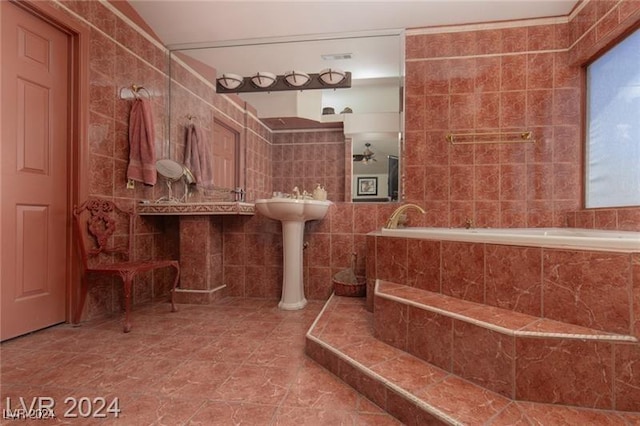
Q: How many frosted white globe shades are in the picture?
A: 4